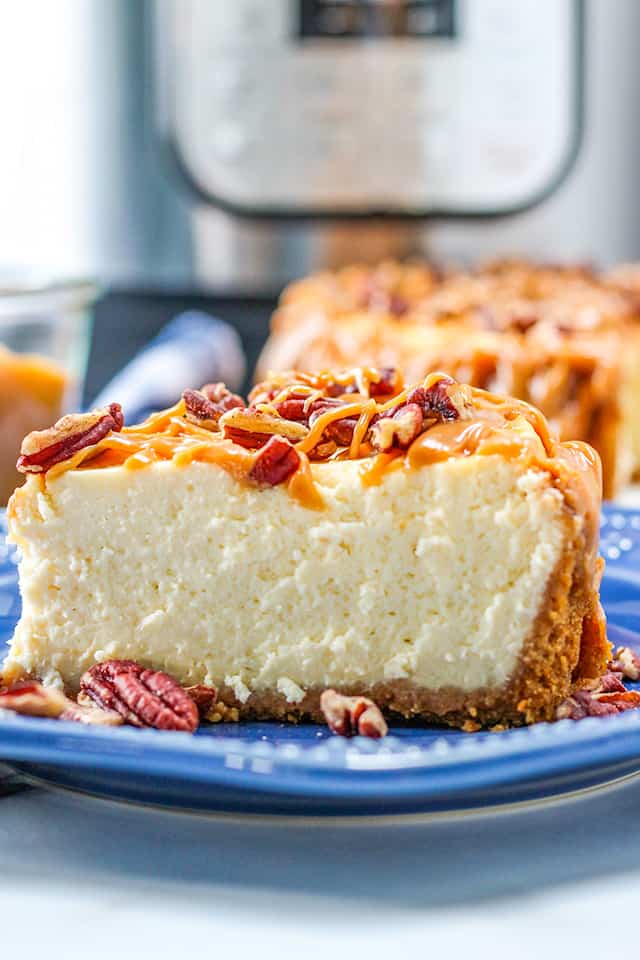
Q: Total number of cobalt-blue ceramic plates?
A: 1